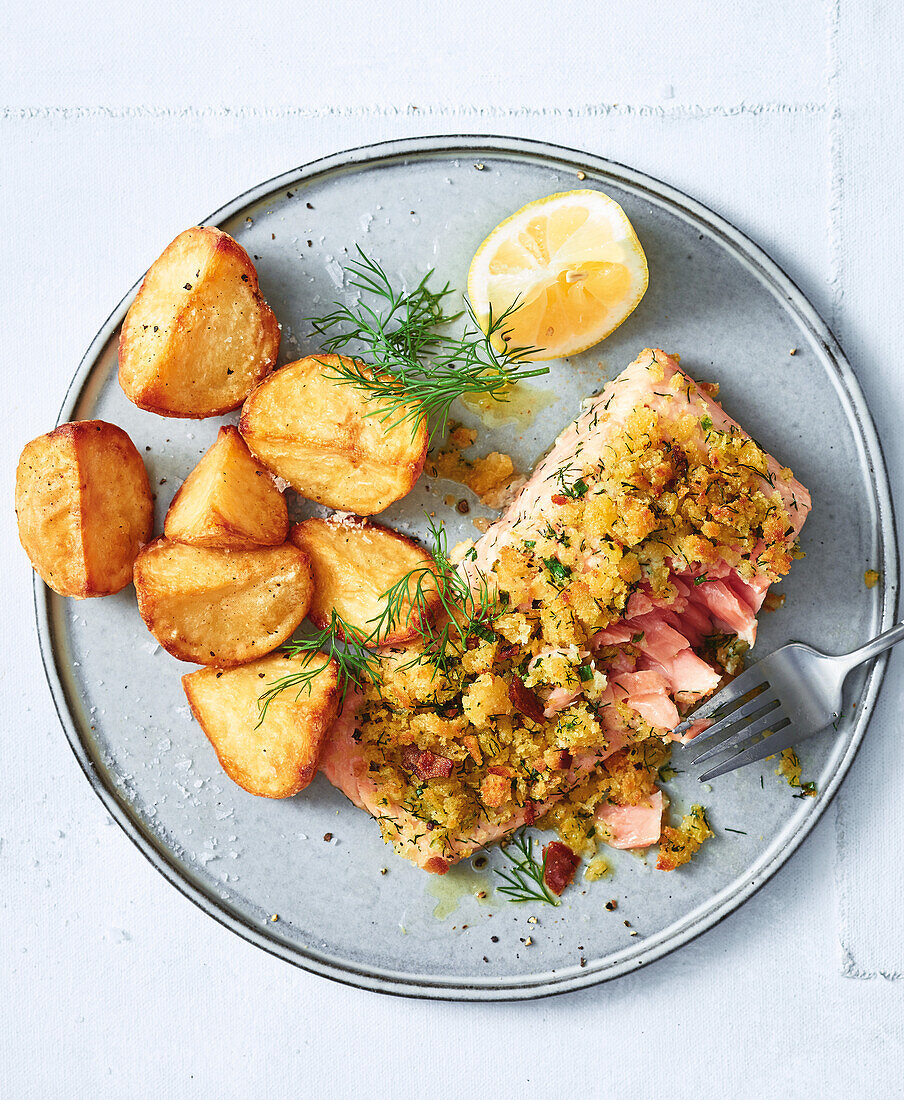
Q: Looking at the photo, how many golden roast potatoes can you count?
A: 7